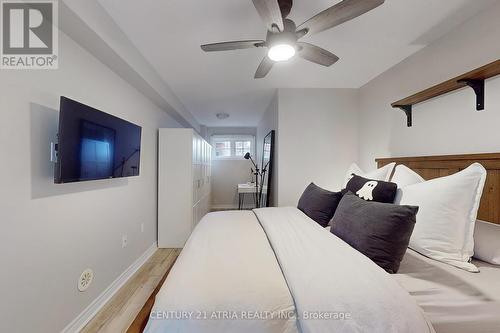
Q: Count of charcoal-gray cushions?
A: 2